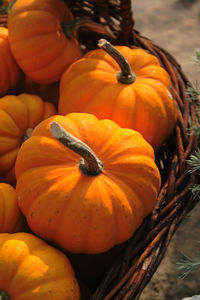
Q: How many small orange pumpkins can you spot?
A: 7